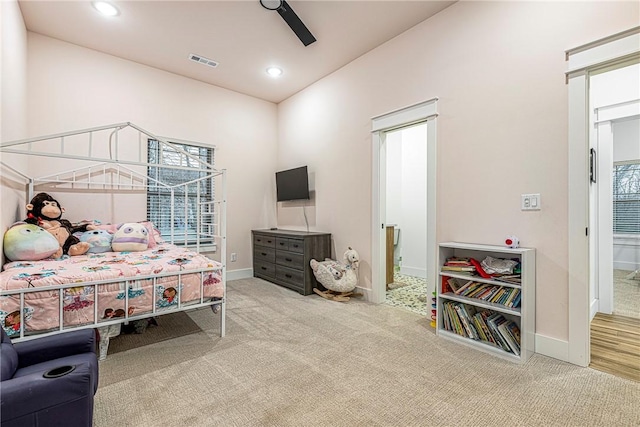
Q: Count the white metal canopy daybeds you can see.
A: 1